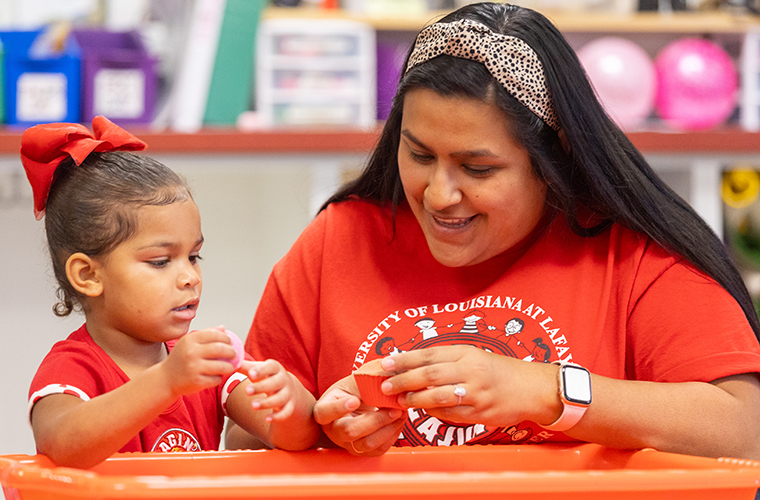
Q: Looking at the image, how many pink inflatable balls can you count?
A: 2